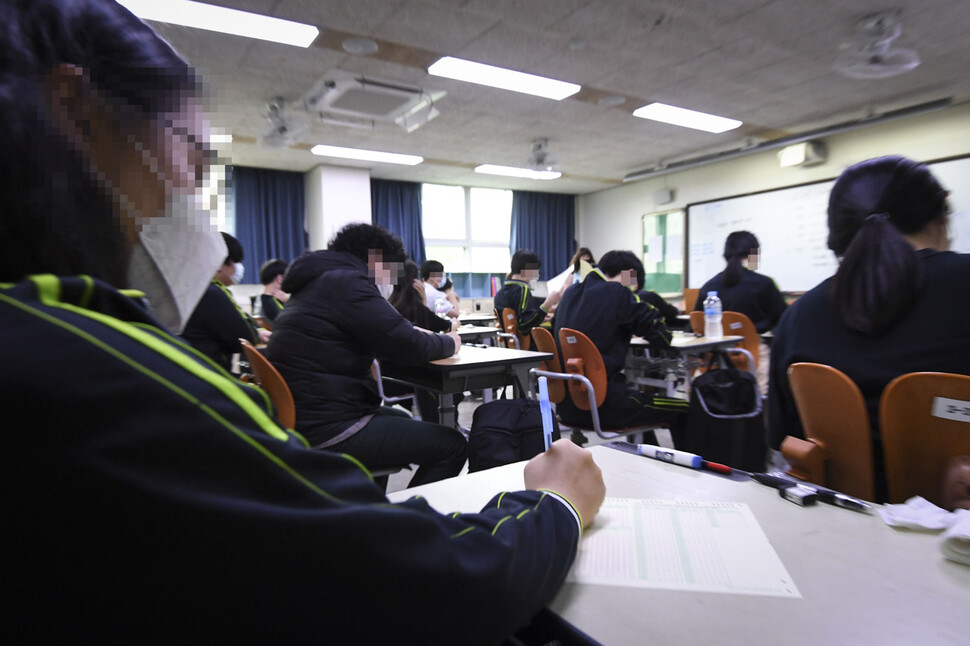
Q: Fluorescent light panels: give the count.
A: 5